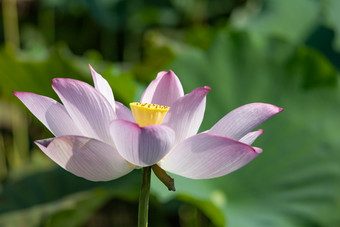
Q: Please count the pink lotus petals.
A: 11